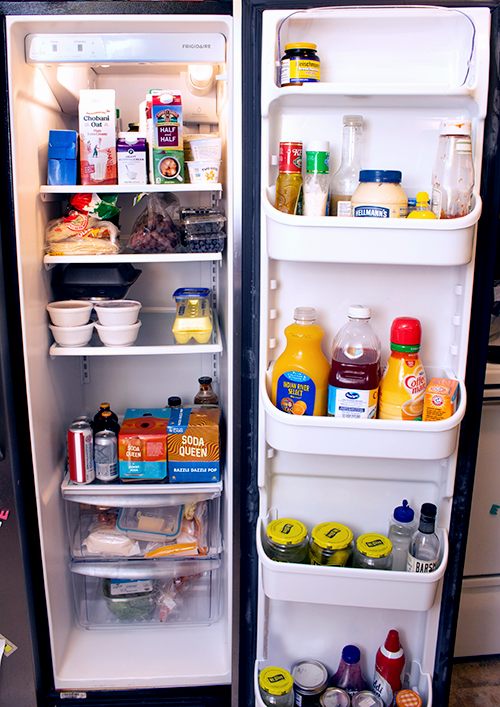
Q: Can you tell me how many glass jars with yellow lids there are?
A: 5